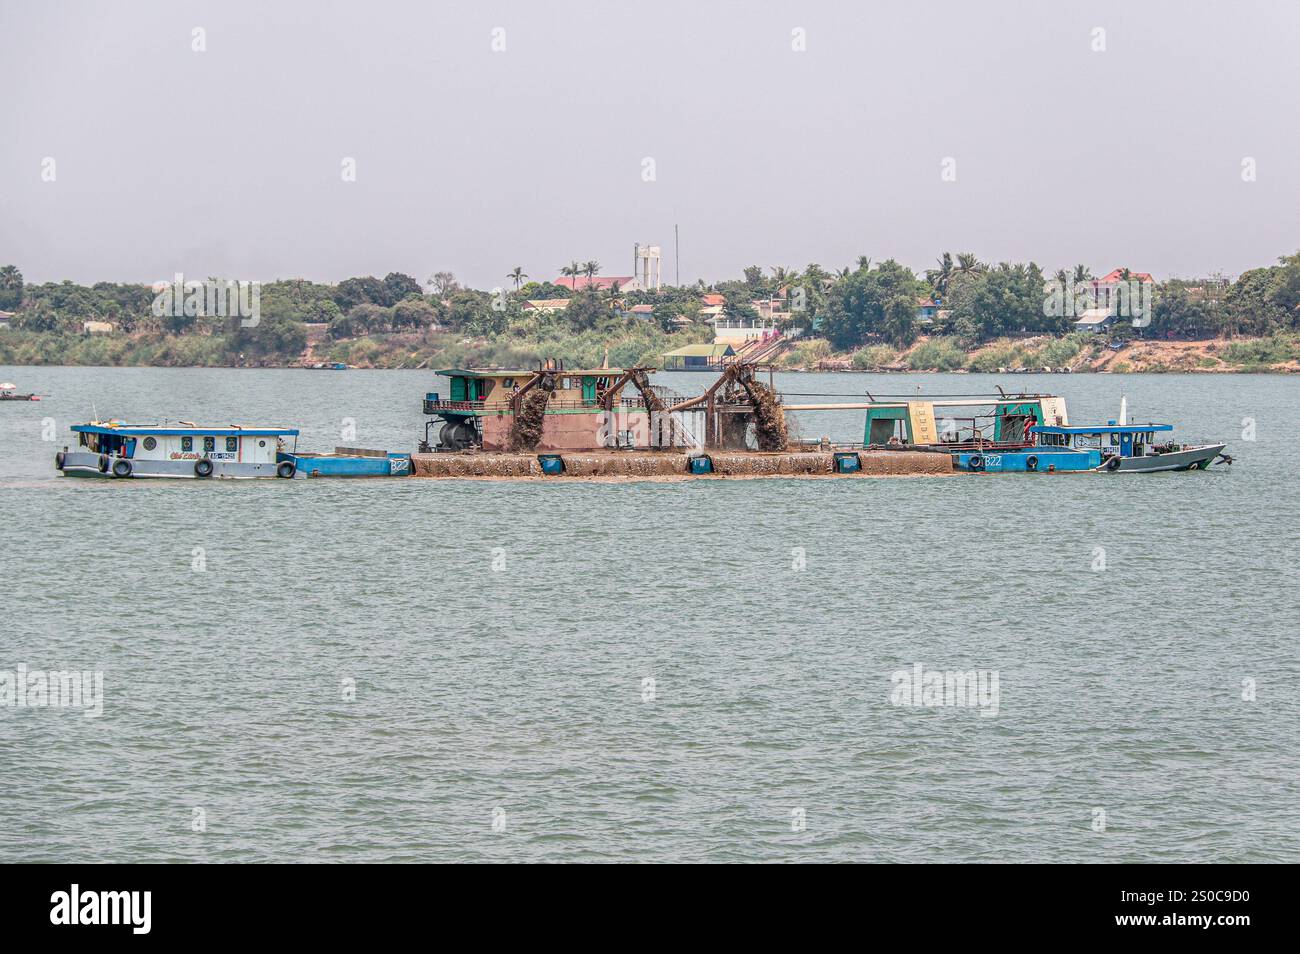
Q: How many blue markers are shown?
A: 3